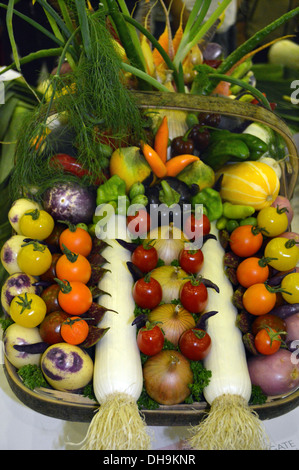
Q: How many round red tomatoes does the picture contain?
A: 8